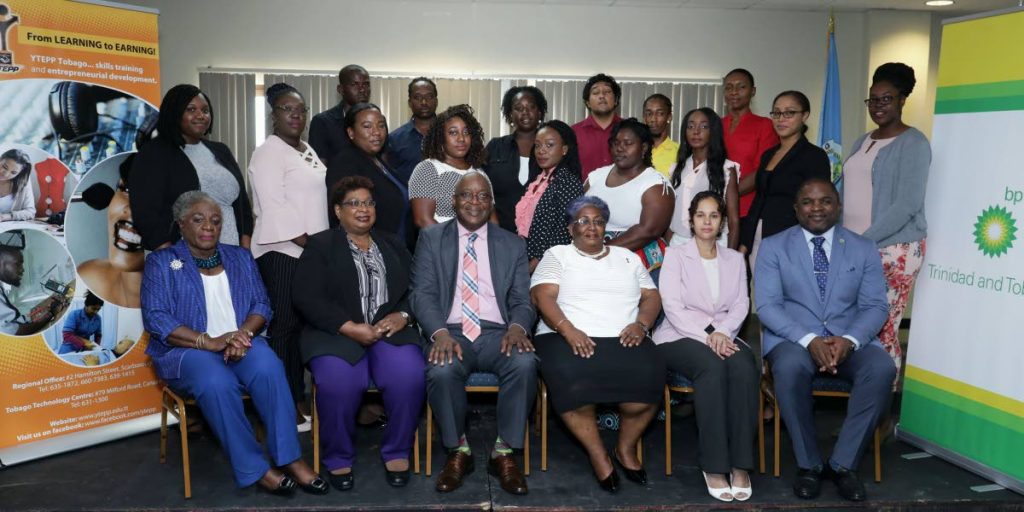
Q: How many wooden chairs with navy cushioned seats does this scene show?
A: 6